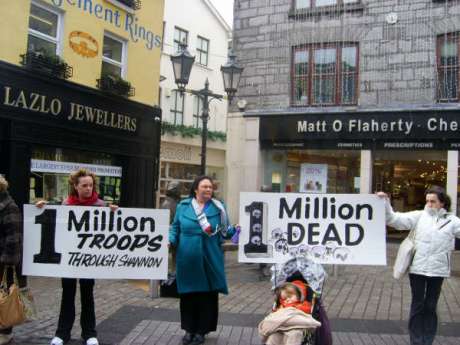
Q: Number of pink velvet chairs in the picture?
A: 0